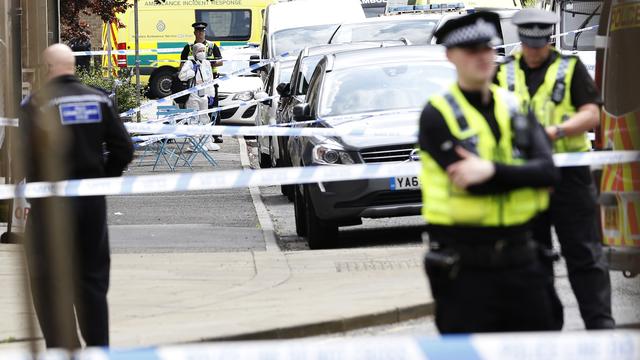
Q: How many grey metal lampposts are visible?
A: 1